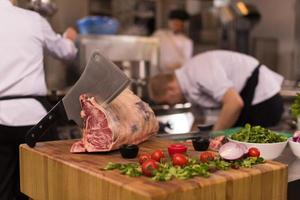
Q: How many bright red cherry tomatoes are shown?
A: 6